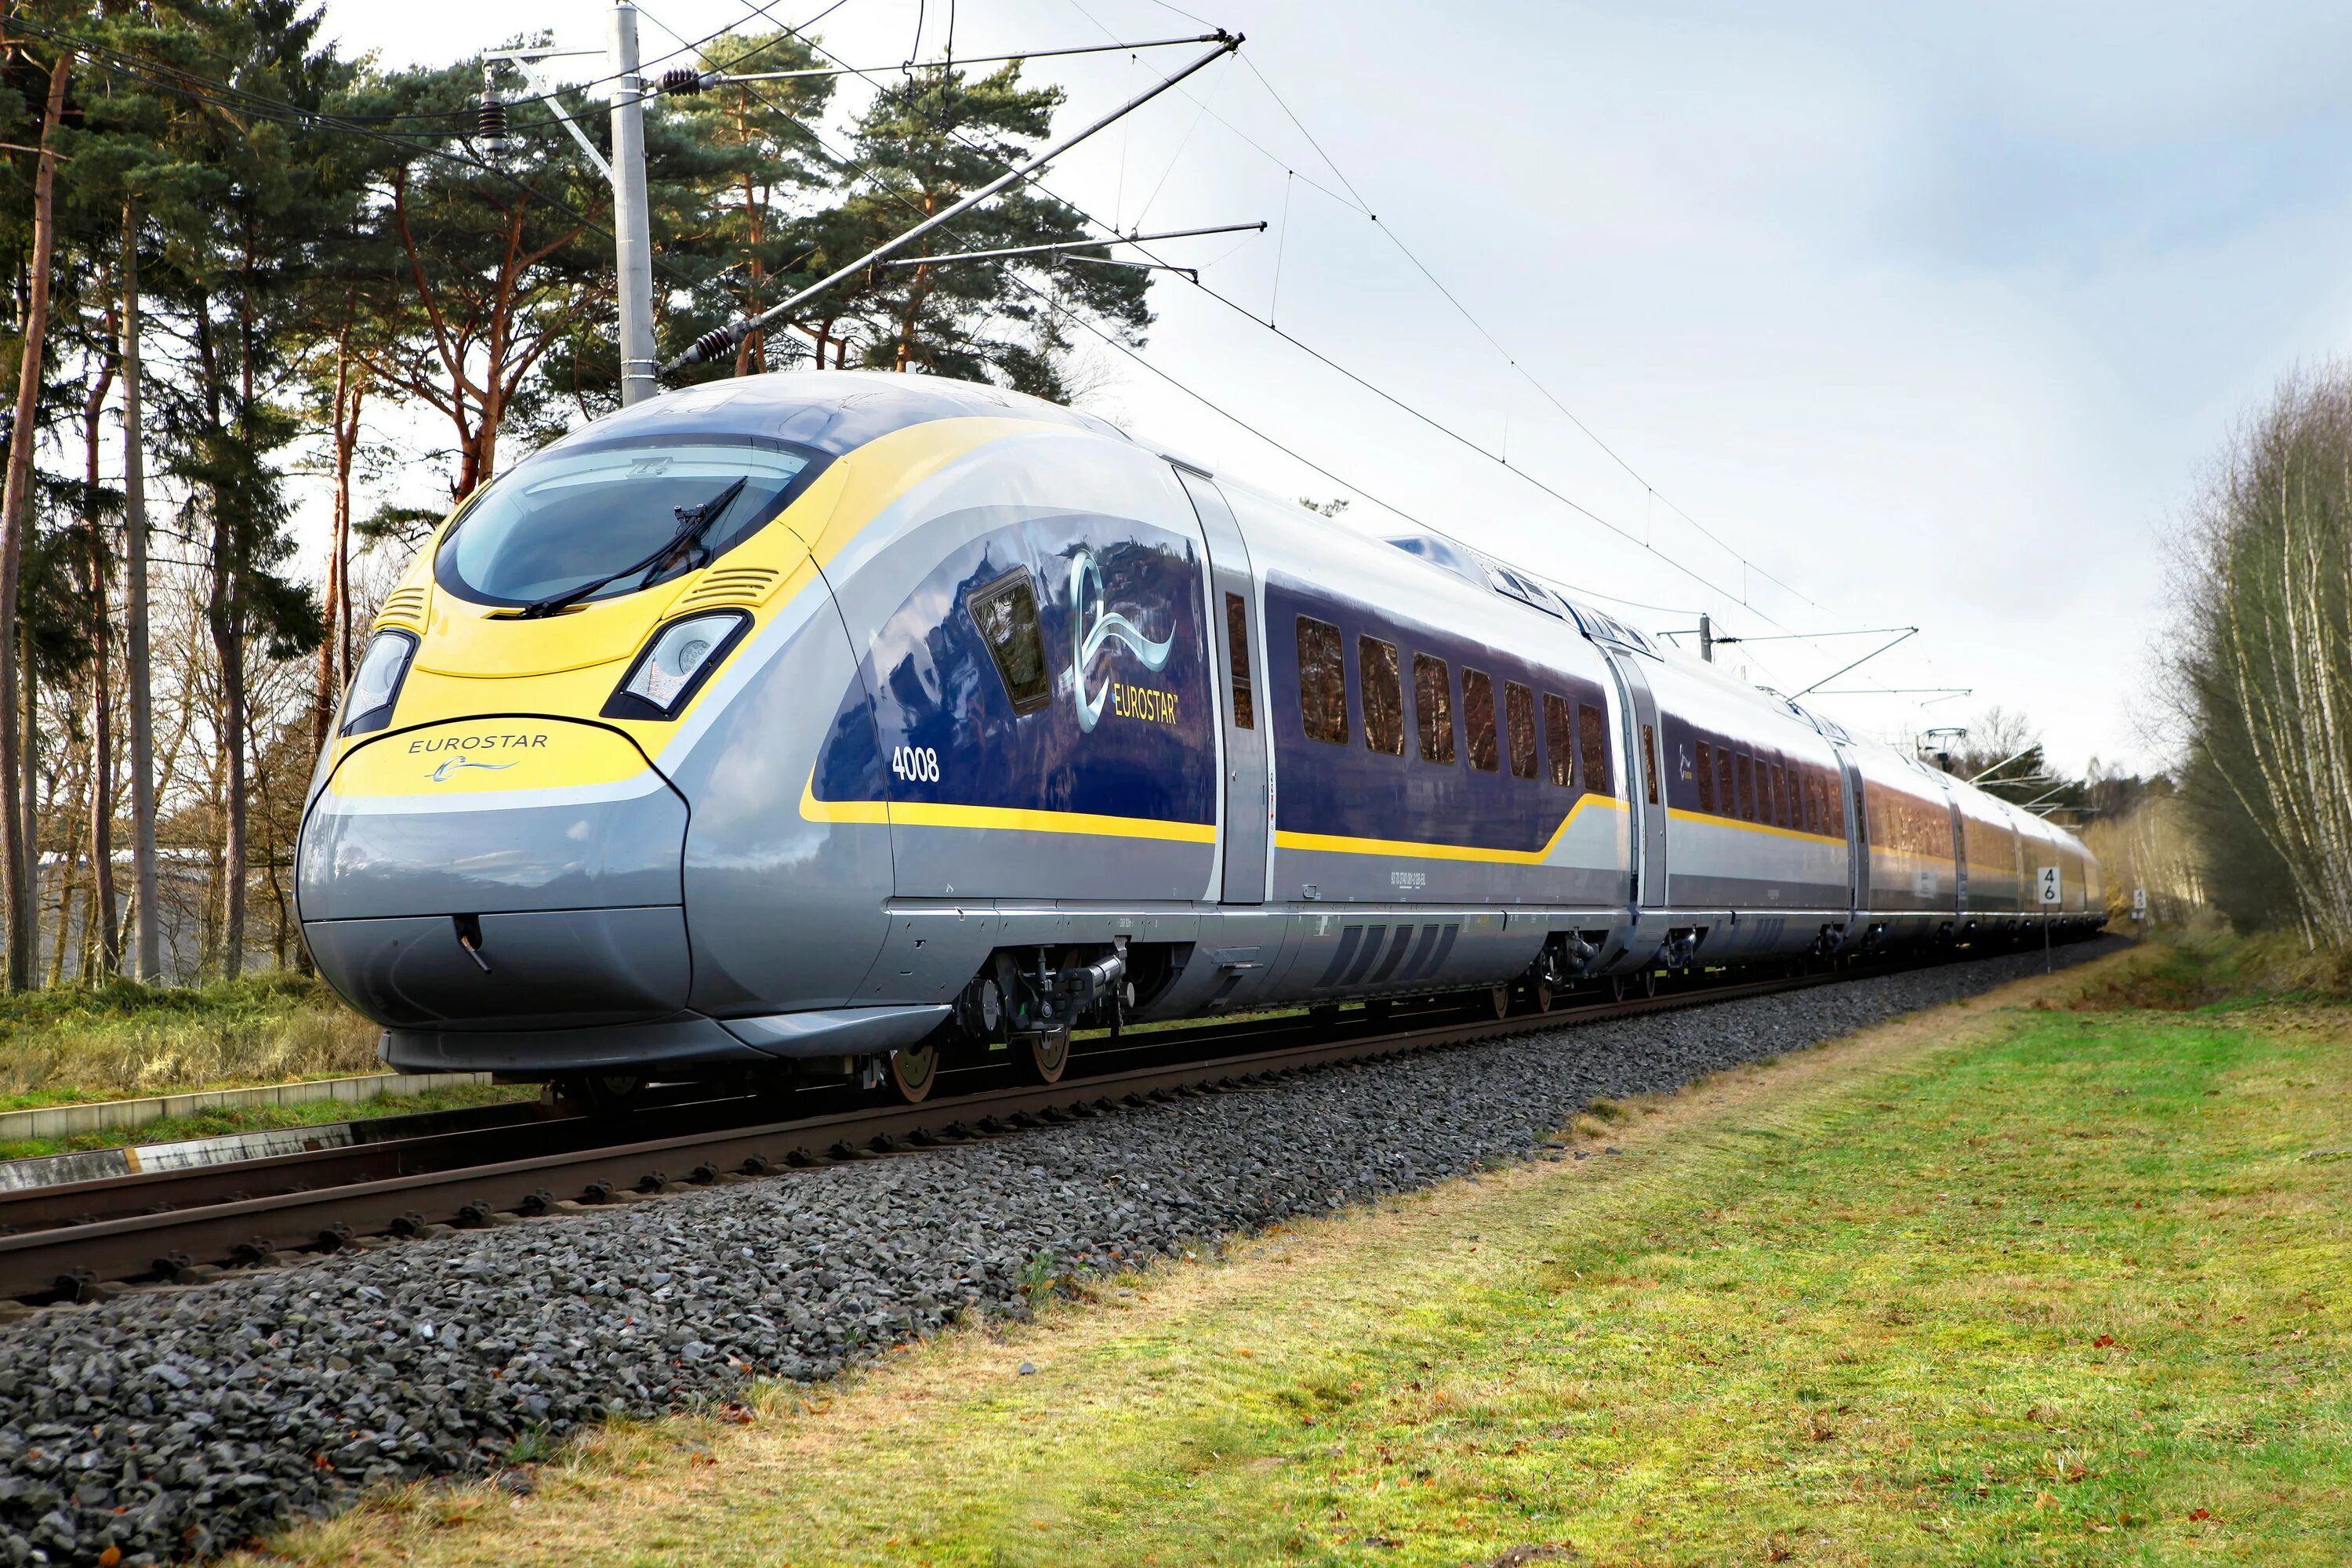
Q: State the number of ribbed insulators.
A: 4